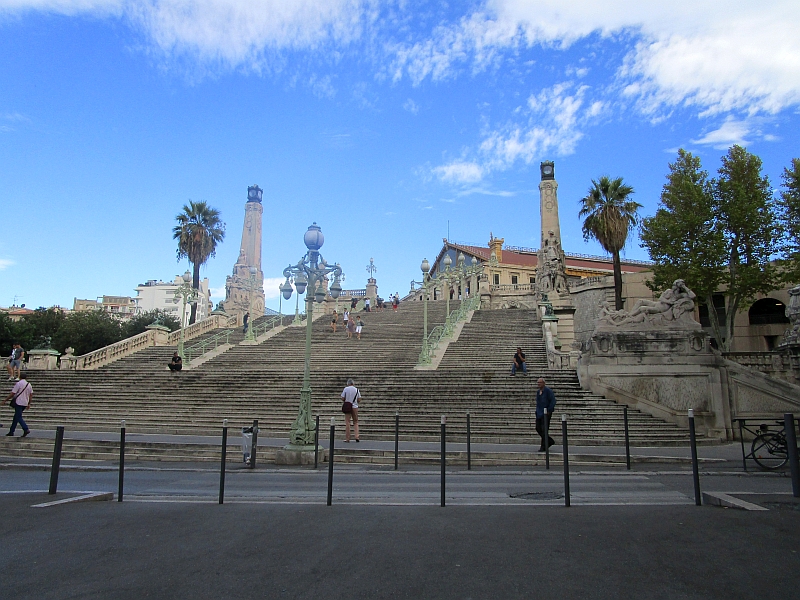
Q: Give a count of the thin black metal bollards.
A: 14